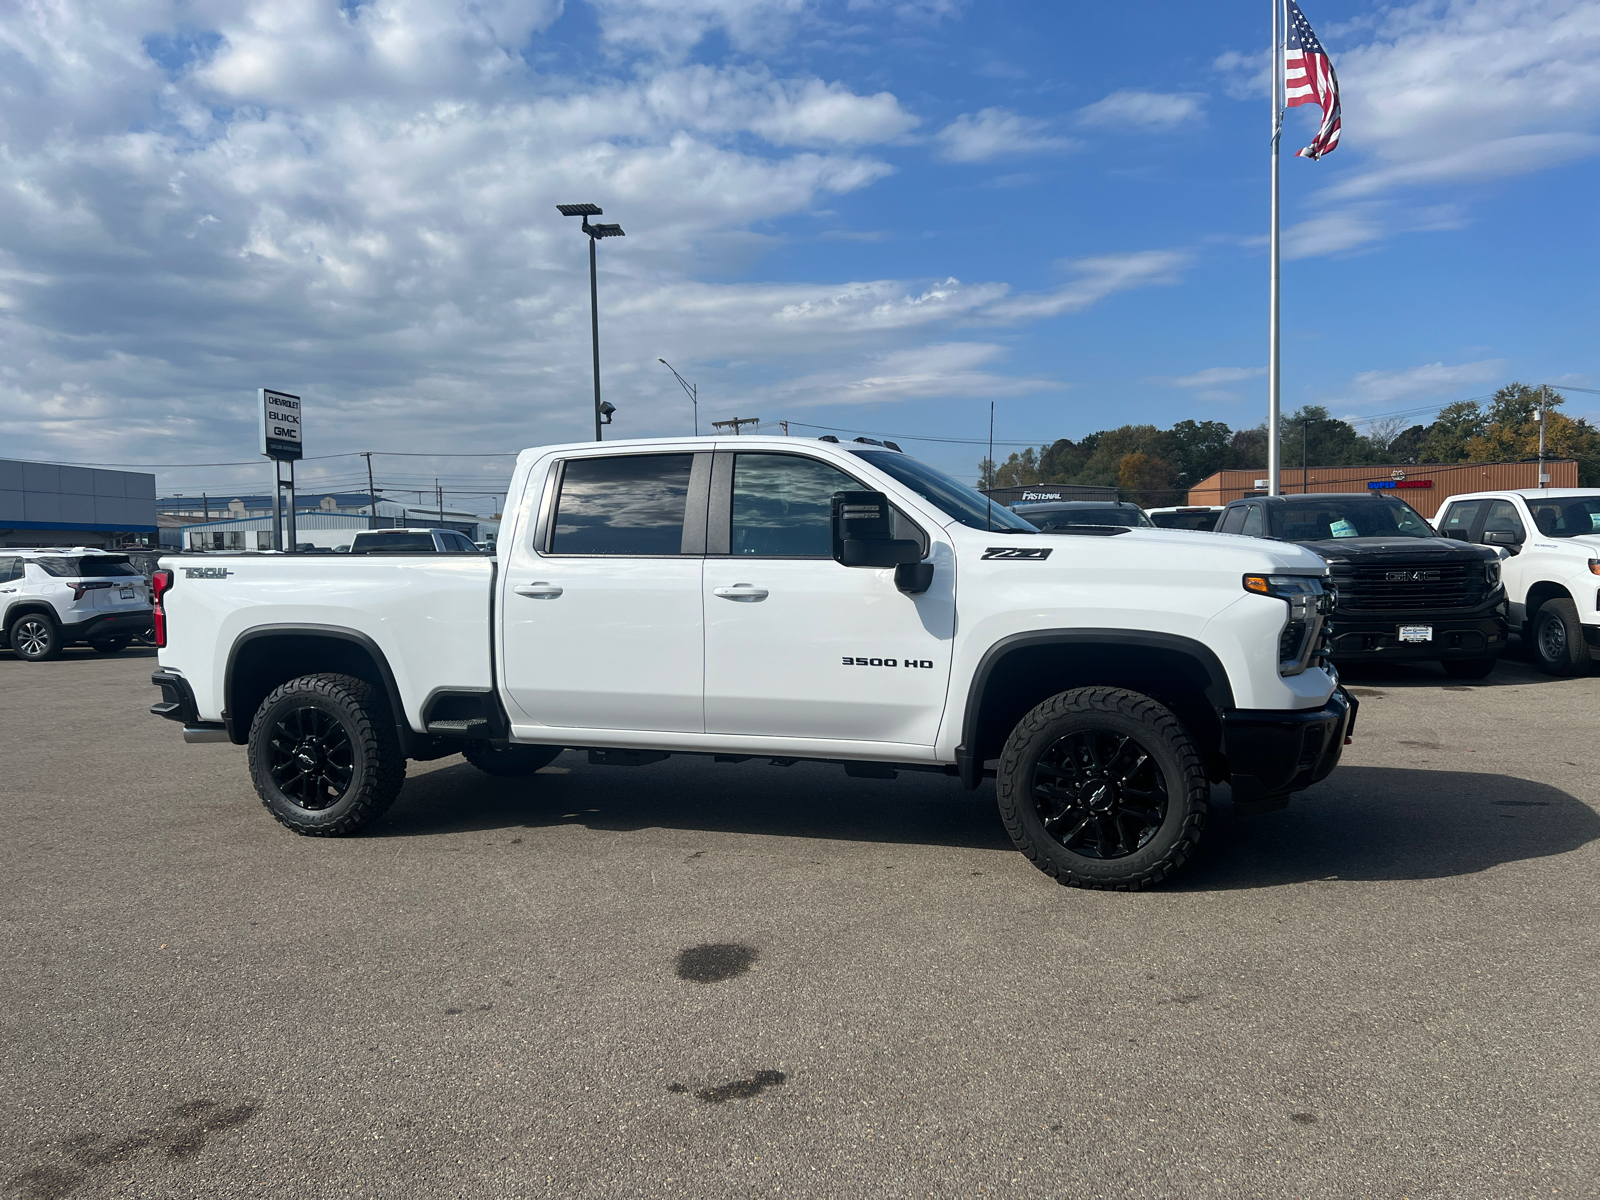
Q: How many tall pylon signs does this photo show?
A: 1